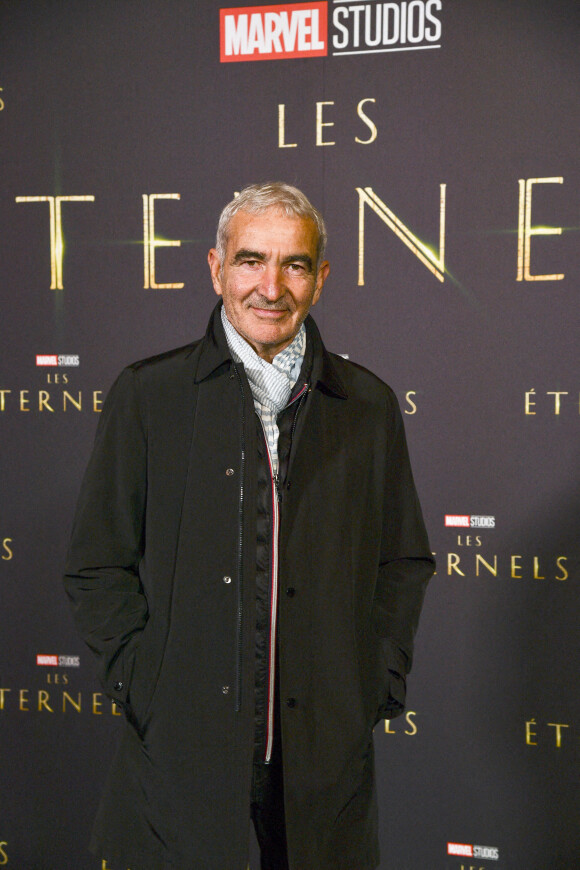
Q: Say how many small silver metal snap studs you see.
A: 3